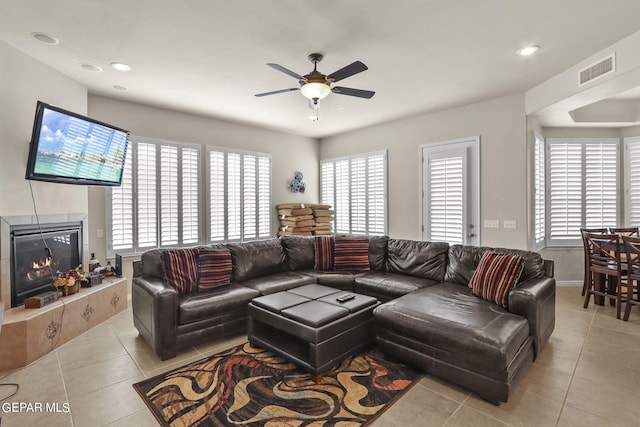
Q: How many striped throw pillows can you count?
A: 5